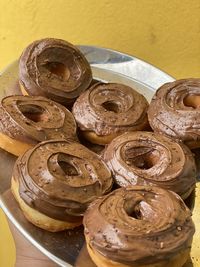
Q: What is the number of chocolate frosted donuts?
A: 7